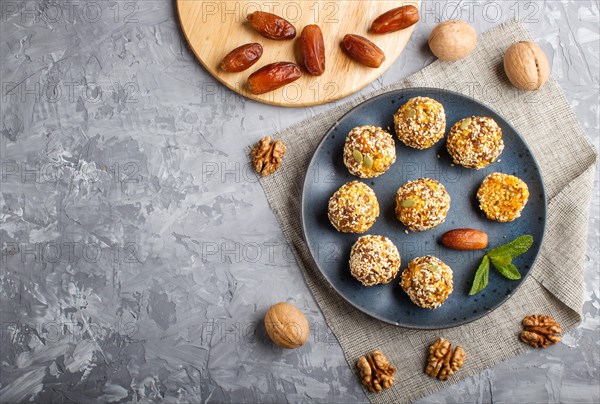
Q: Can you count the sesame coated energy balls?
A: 8